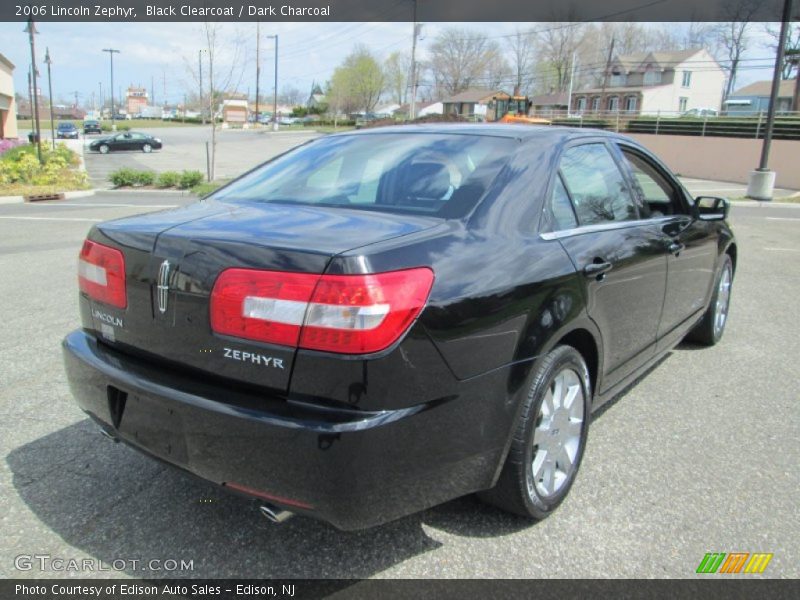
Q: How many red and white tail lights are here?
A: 2